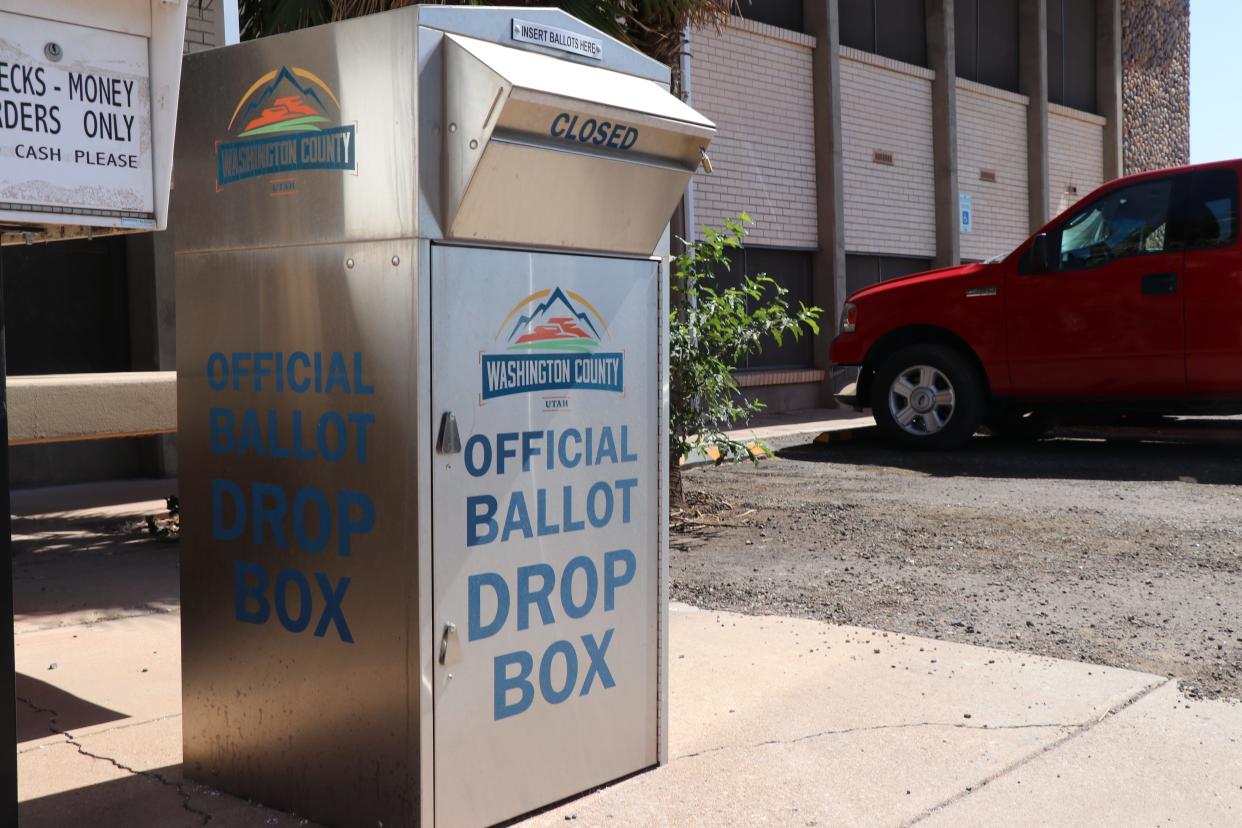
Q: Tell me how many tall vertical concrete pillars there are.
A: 4